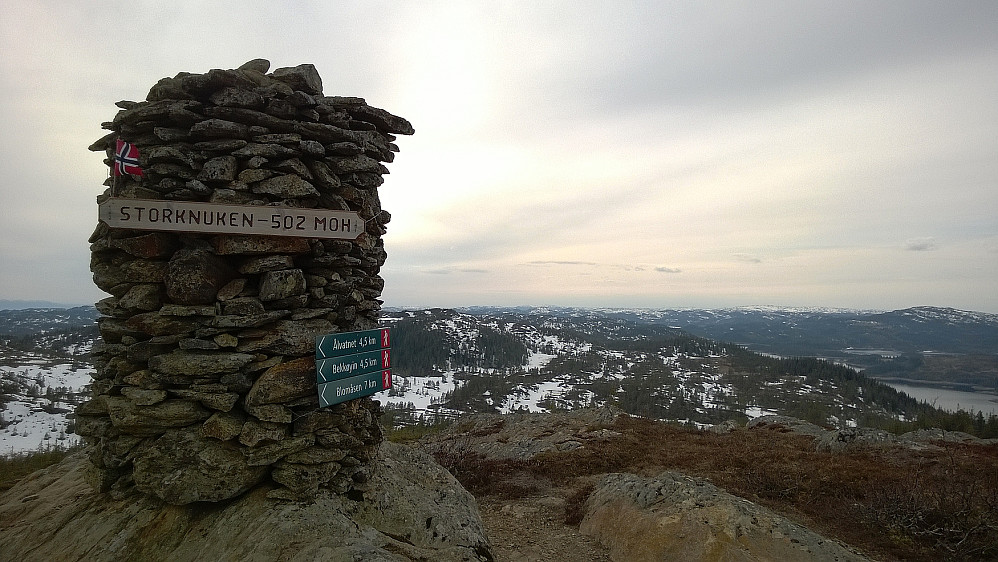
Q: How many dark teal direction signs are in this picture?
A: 3